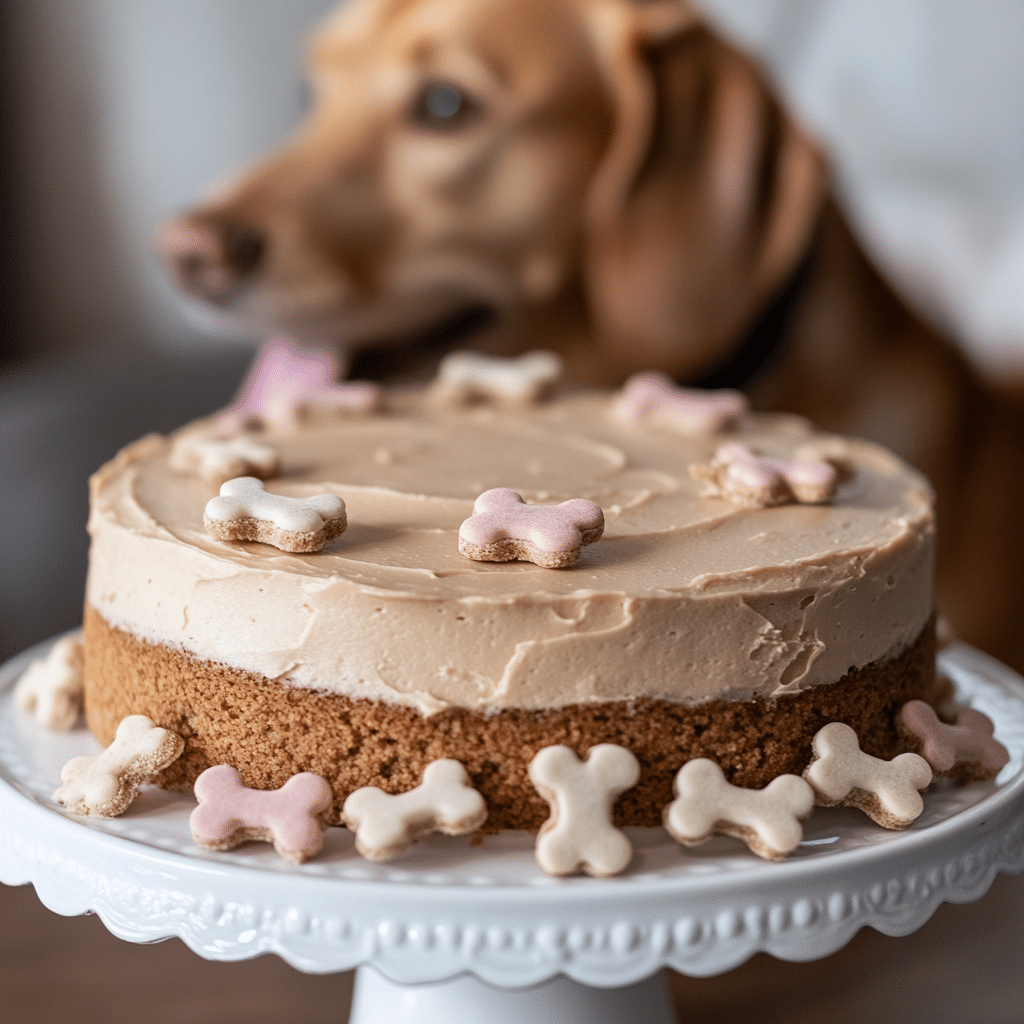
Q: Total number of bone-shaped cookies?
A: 15